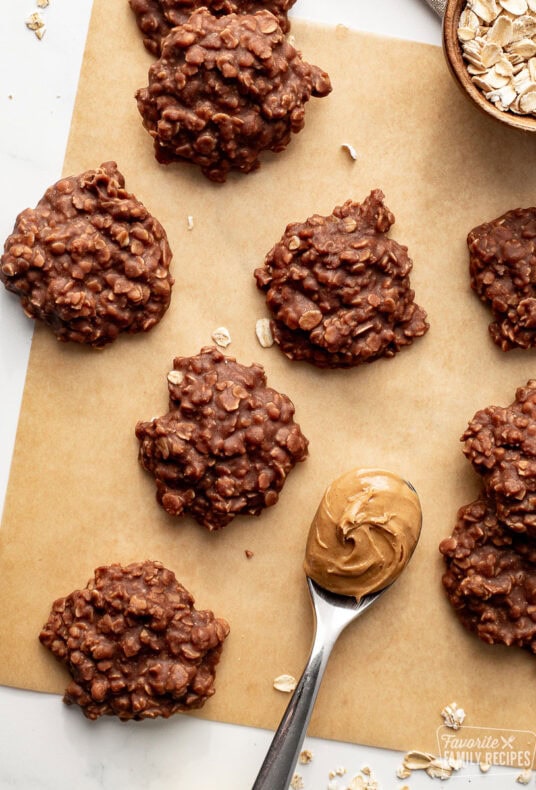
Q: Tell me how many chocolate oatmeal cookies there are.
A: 9